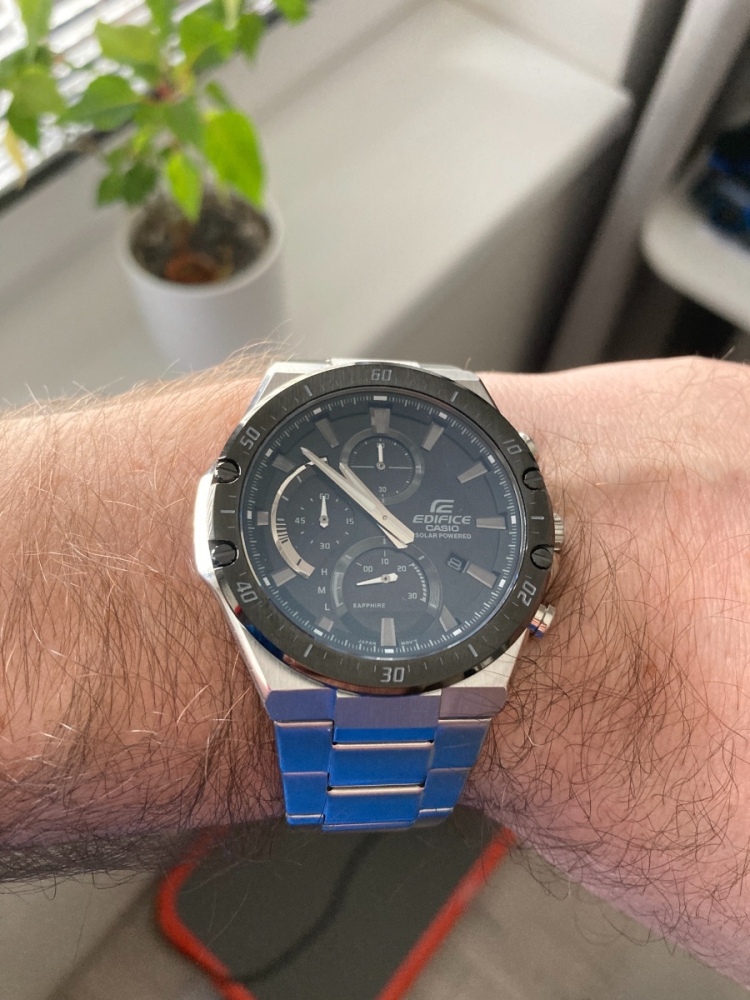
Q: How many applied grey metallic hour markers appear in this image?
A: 12